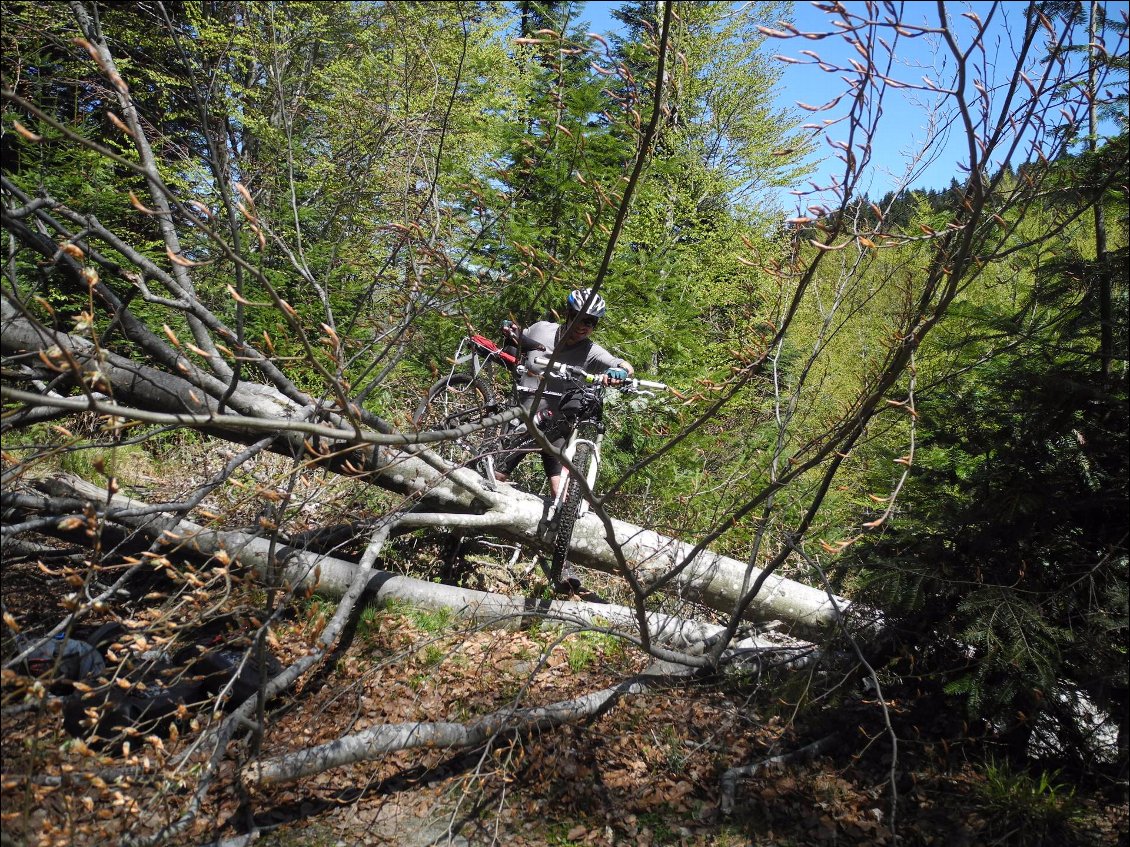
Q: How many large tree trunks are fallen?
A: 2